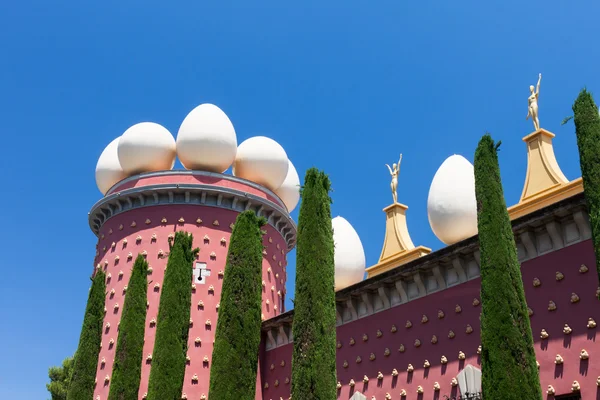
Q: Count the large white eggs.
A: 7